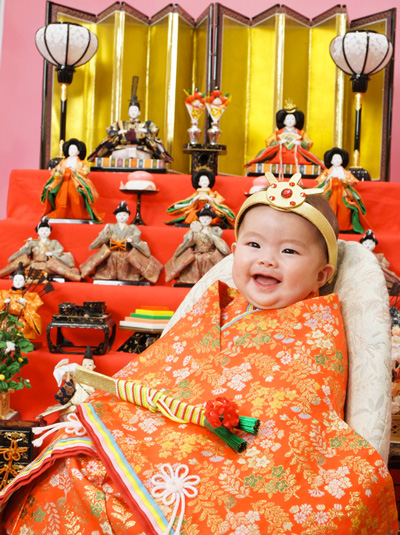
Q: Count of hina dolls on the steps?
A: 11